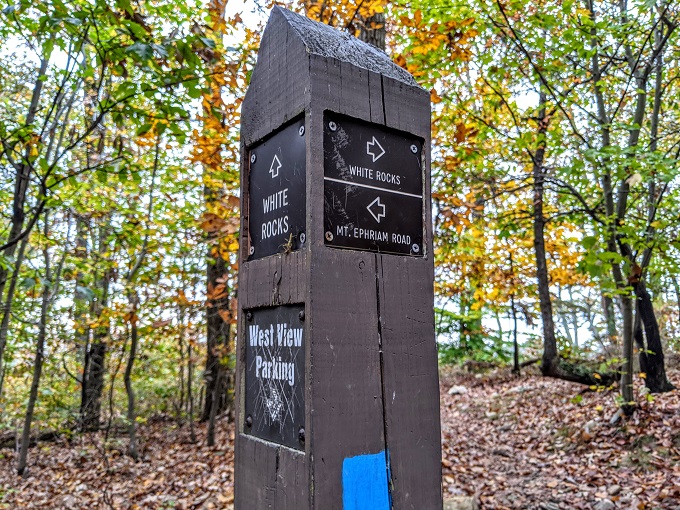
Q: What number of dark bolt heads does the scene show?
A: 4